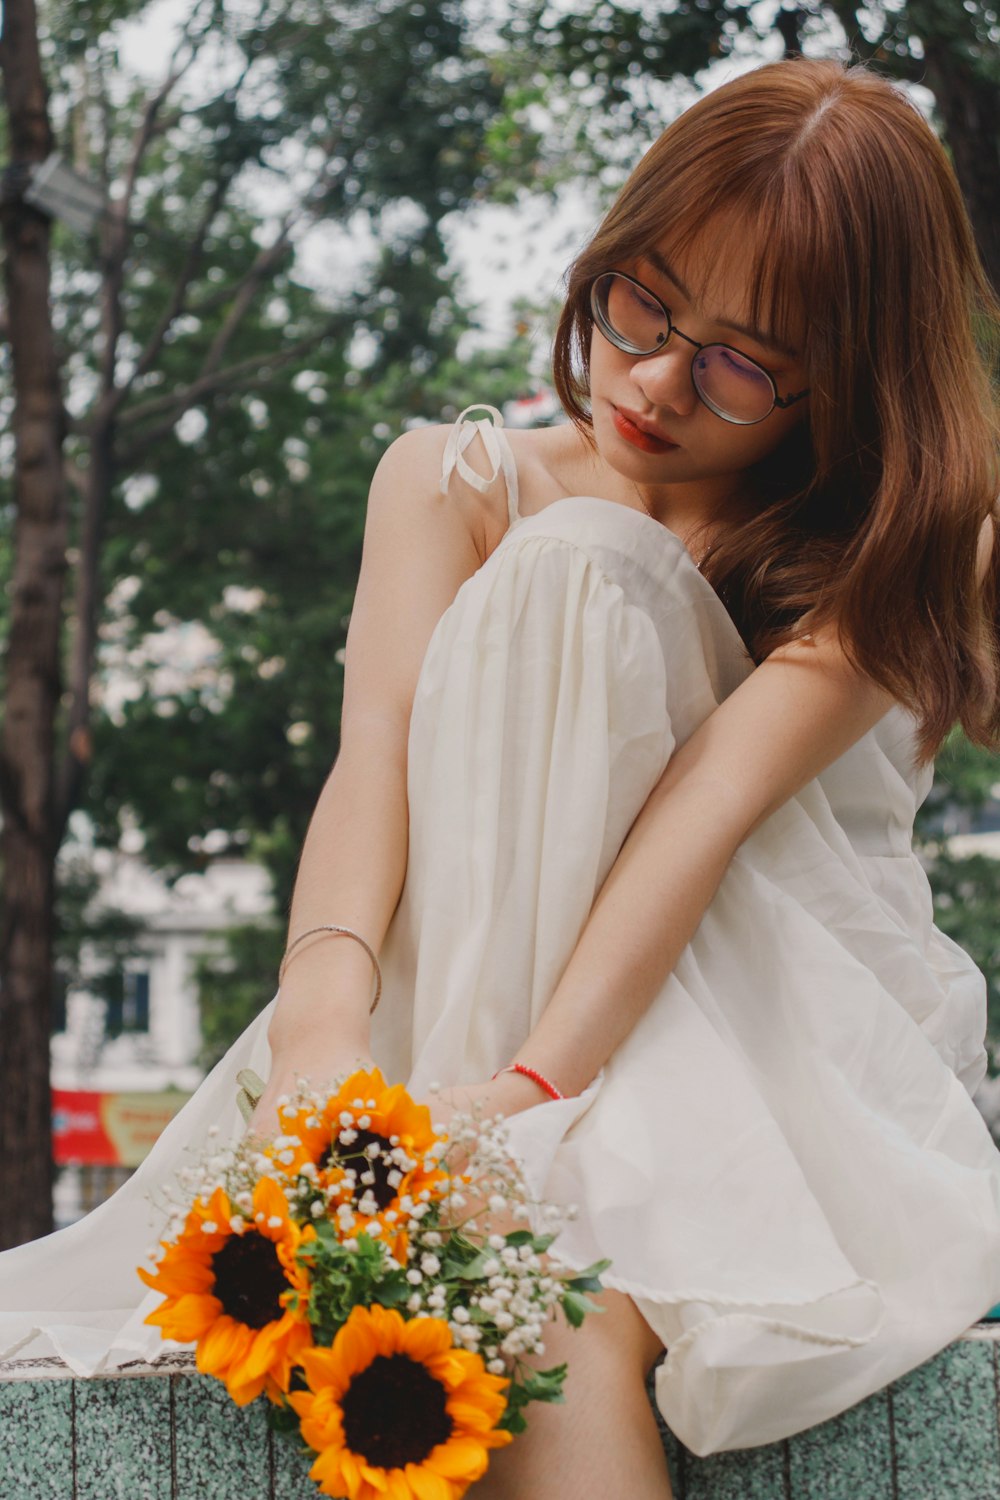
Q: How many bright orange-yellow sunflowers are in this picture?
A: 3